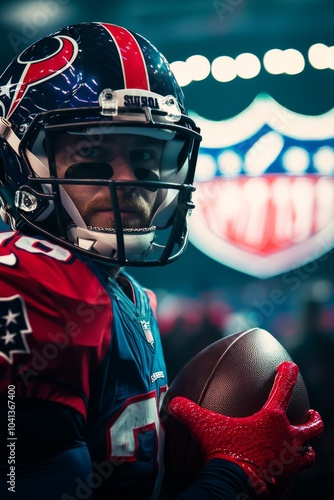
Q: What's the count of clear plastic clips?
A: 3